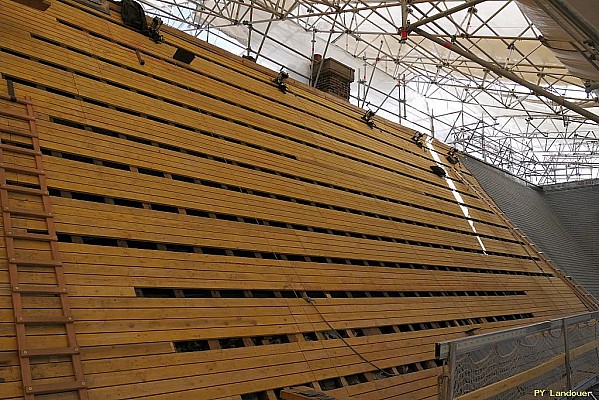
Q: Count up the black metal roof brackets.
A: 5